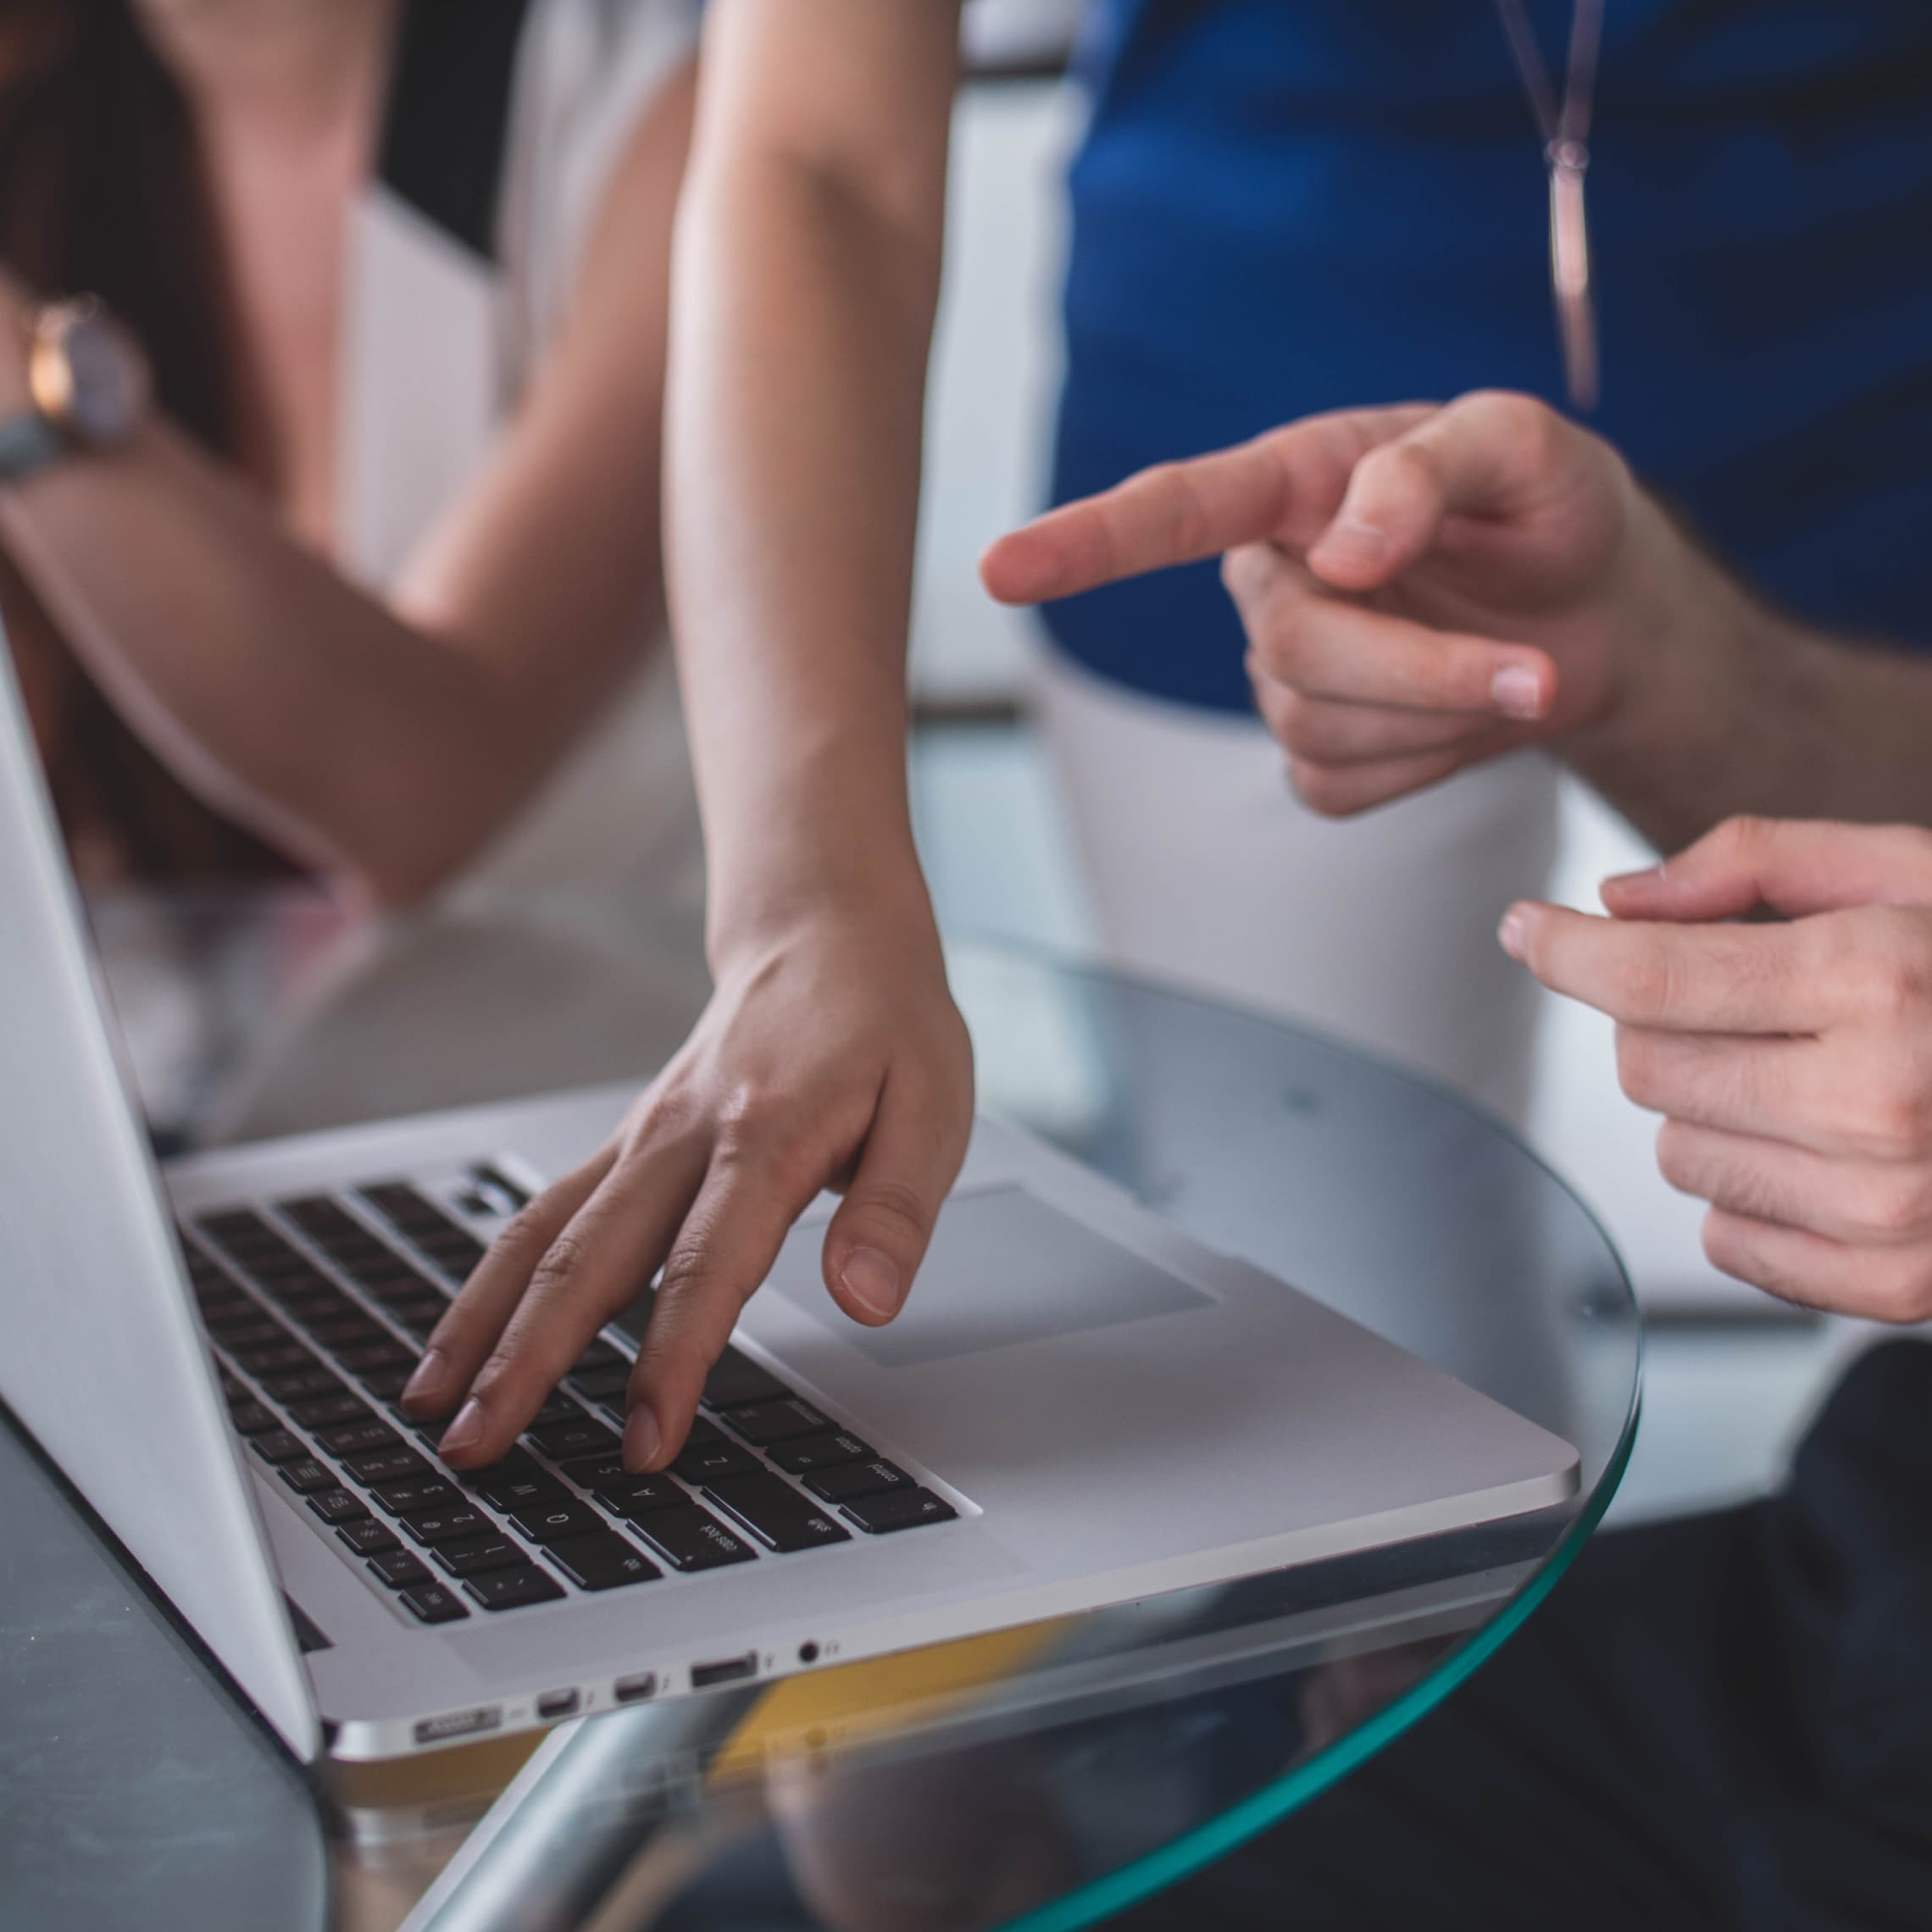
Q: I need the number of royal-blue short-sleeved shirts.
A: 1